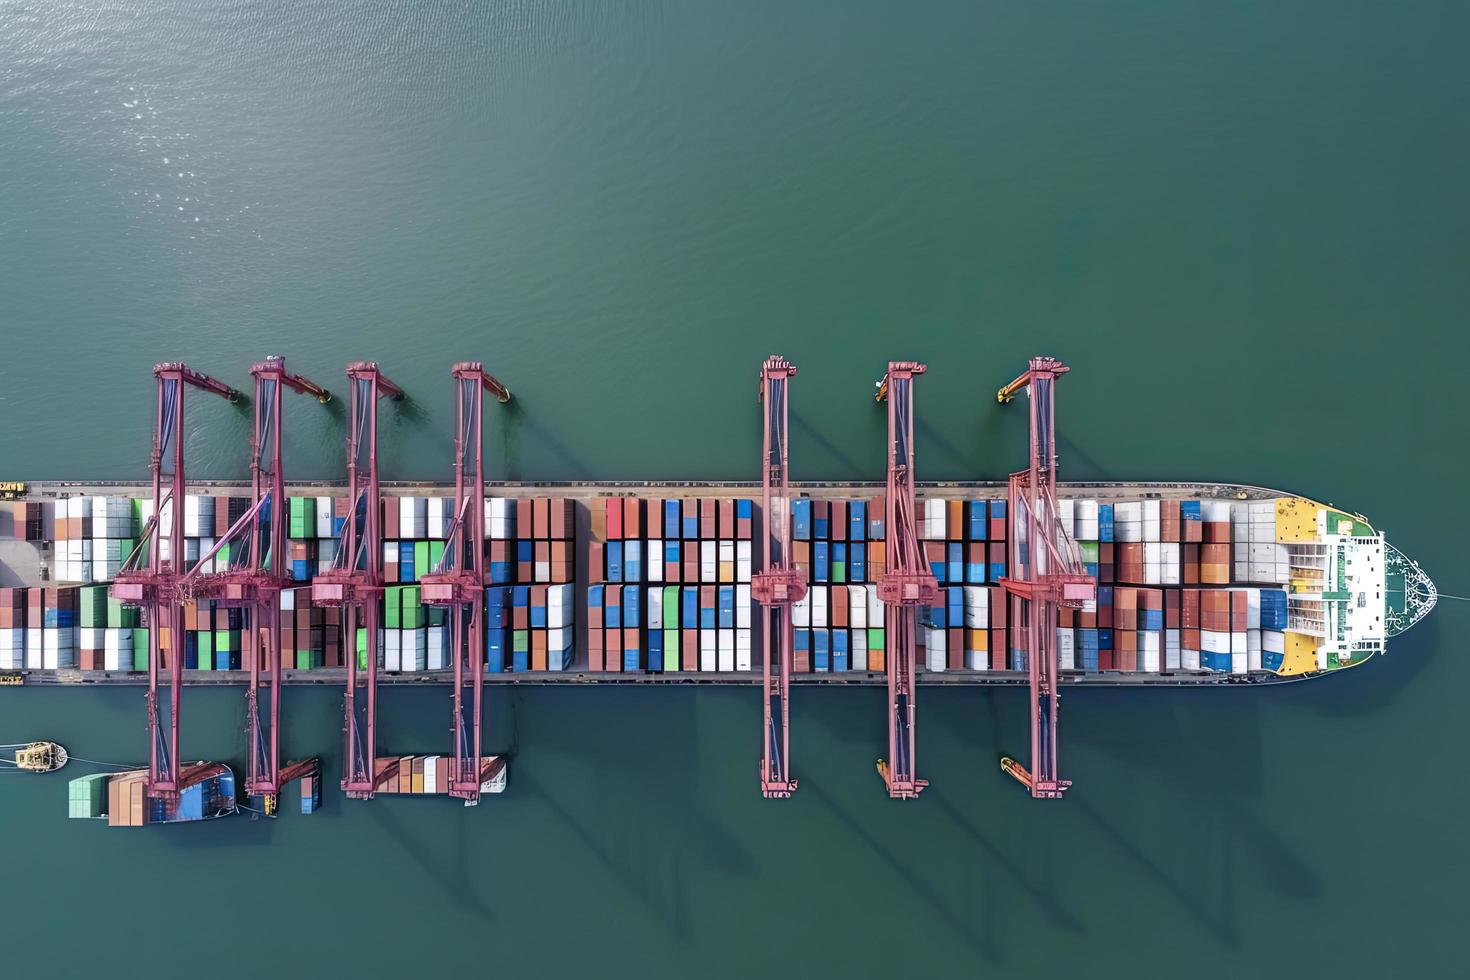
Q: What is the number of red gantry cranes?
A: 7